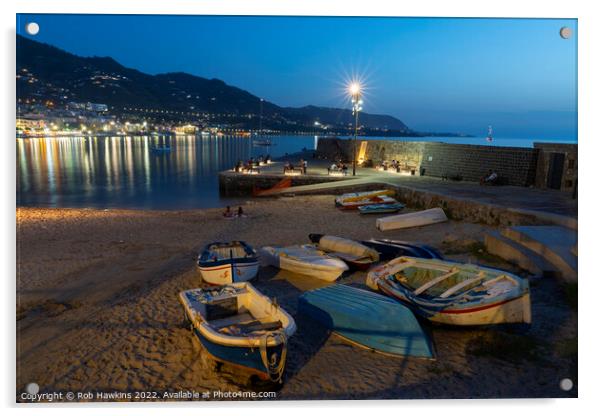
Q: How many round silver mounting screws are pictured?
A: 4